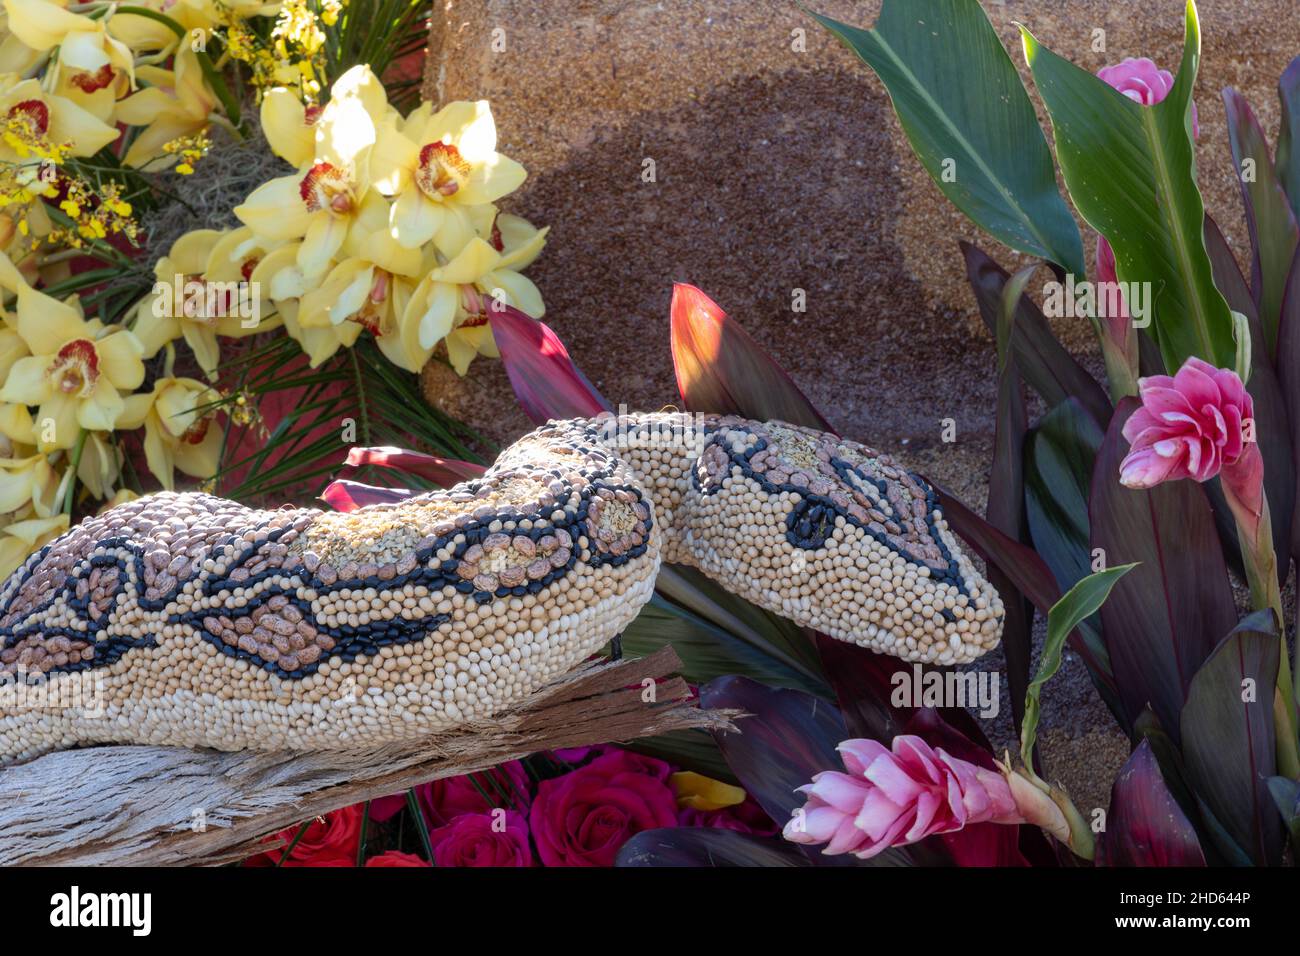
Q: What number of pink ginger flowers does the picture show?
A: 3